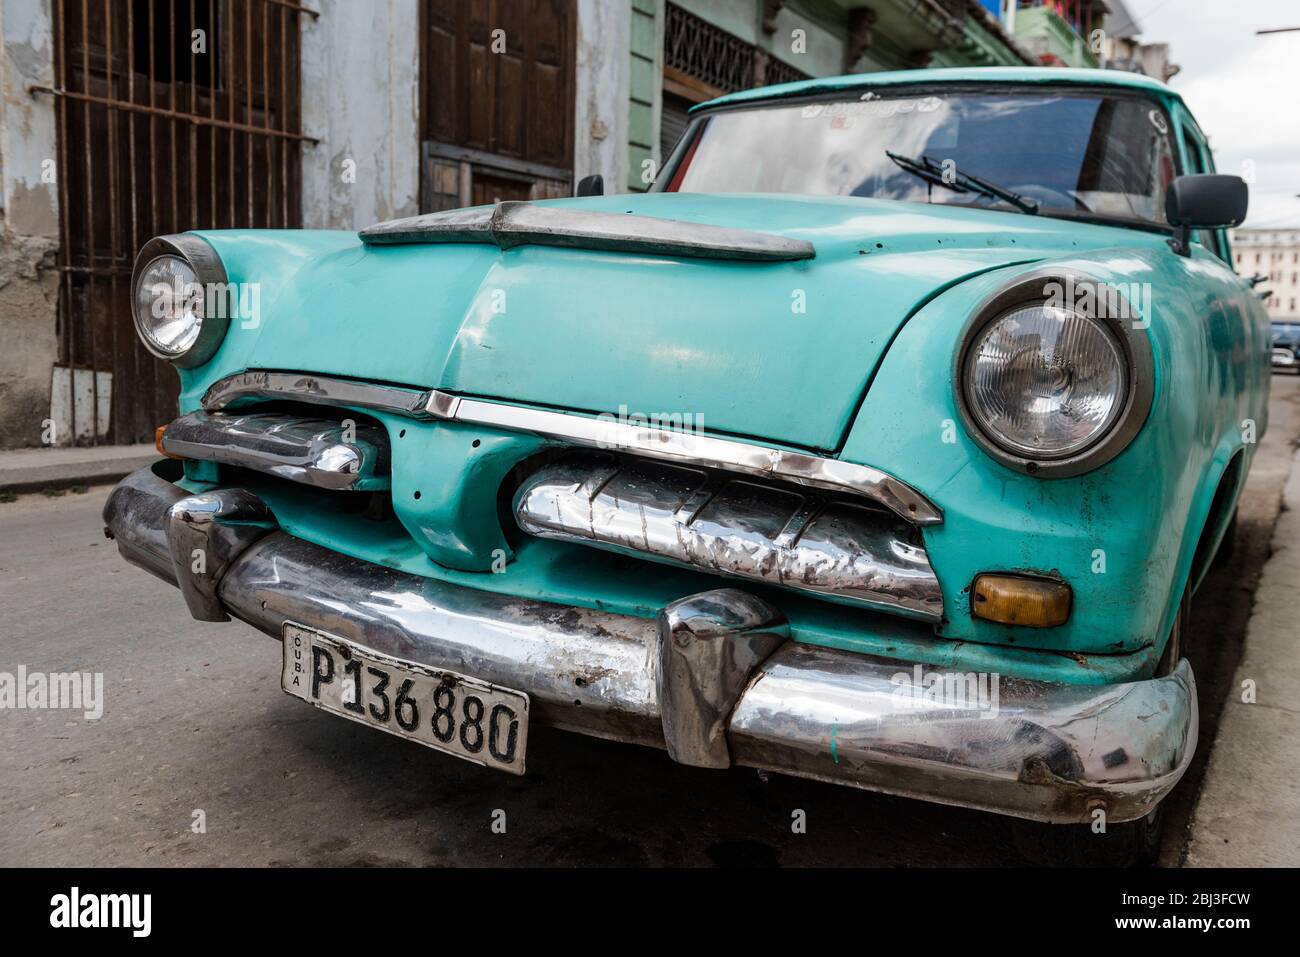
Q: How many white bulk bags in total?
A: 0